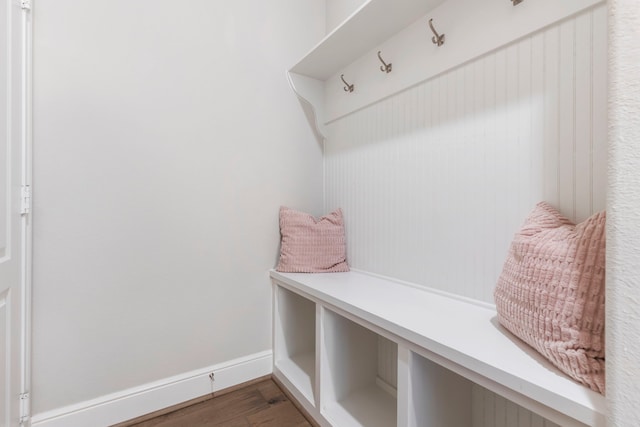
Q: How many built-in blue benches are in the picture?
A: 0